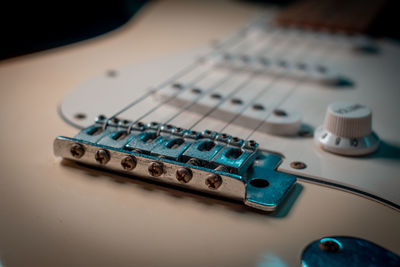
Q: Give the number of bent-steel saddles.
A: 6